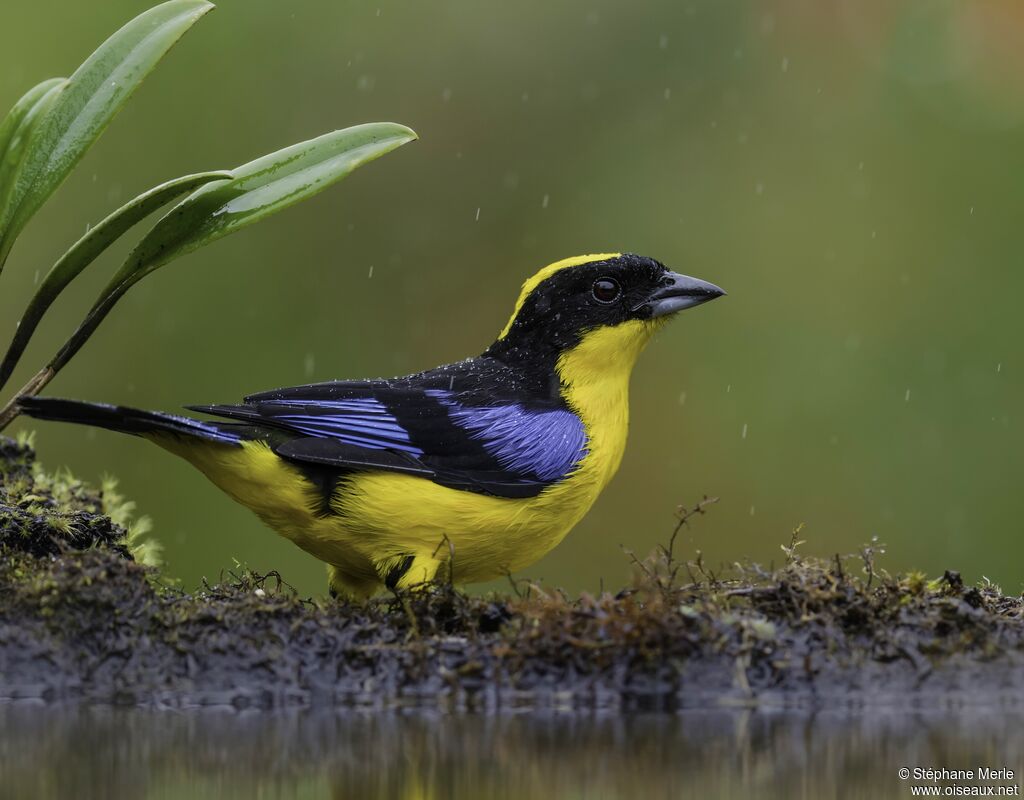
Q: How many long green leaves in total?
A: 4